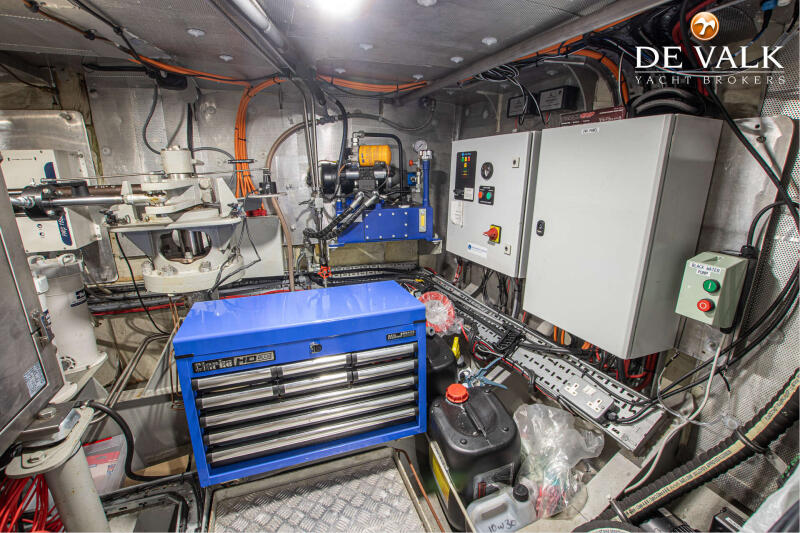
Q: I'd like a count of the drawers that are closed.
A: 9